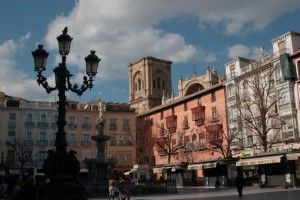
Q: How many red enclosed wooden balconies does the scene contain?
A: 4